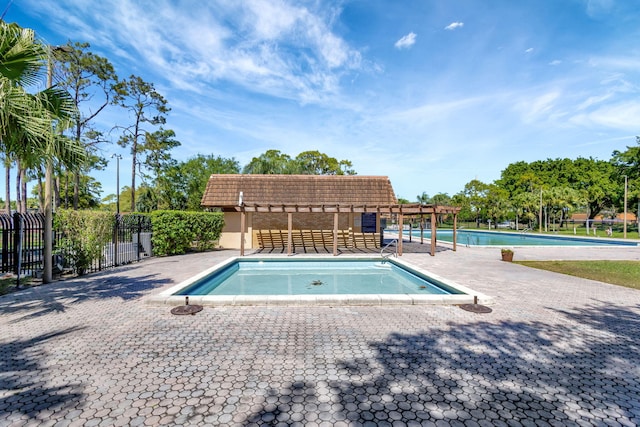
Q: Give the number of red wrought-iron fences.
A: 0